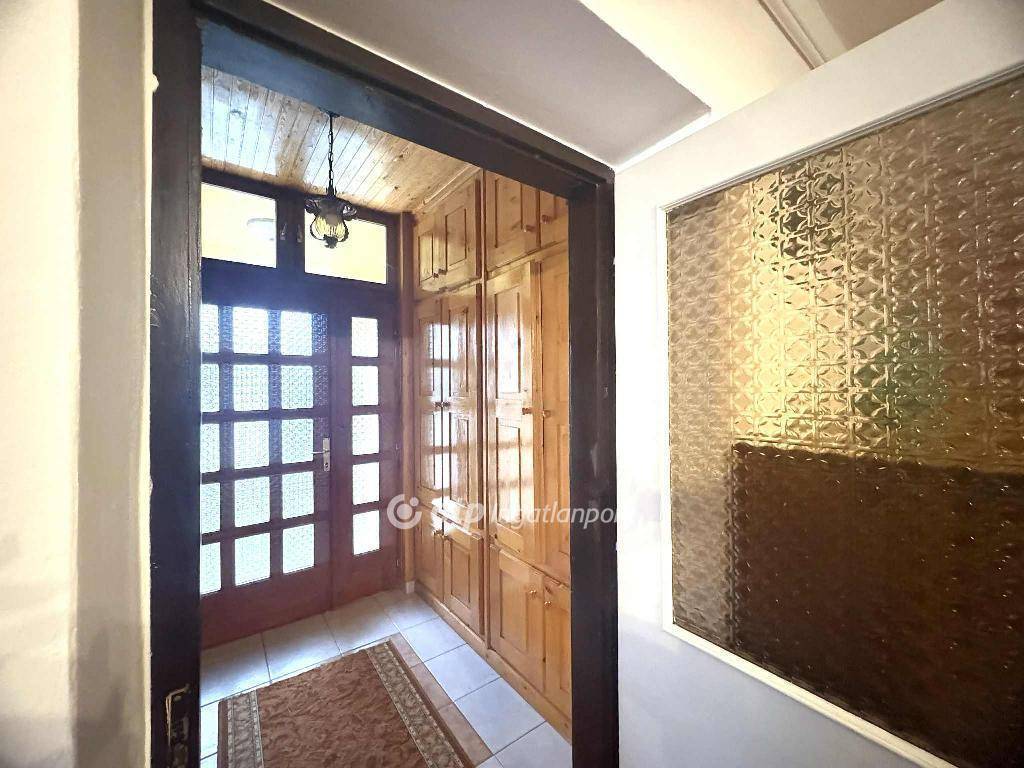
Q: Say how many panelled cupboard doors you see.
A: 12